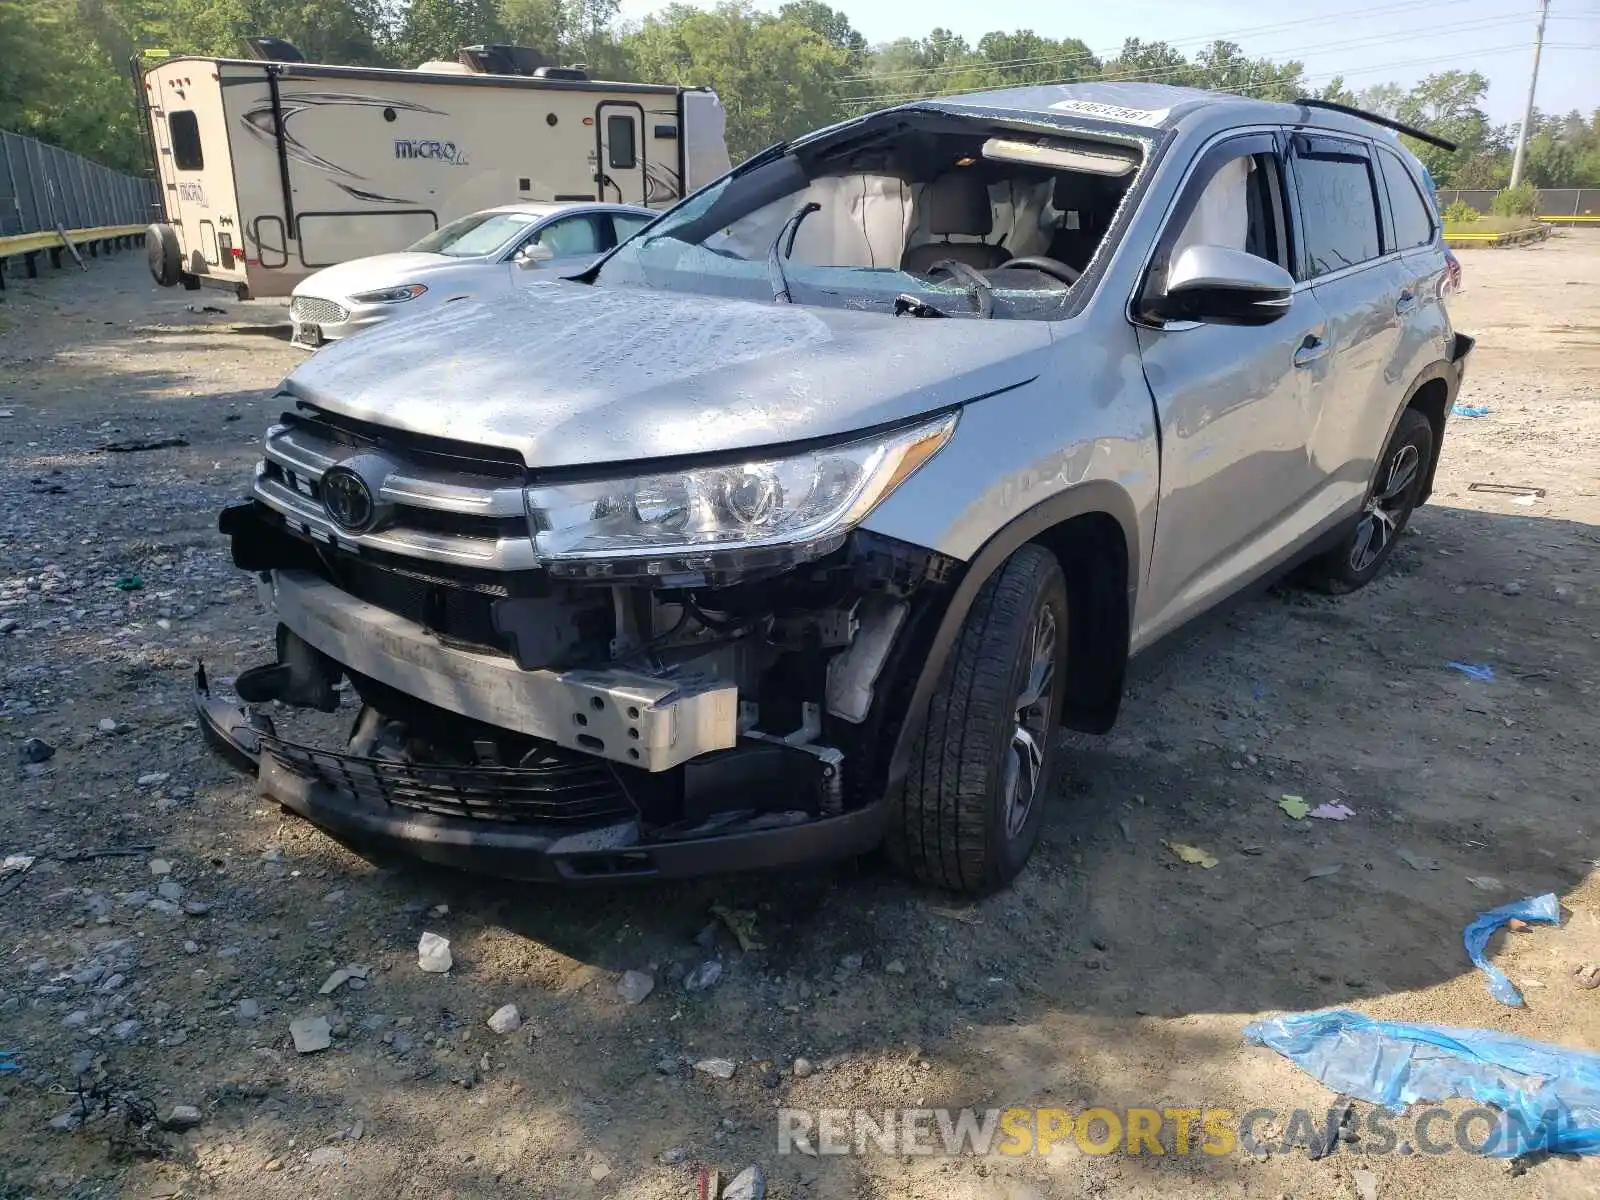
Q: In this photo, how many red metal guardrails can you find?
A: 0